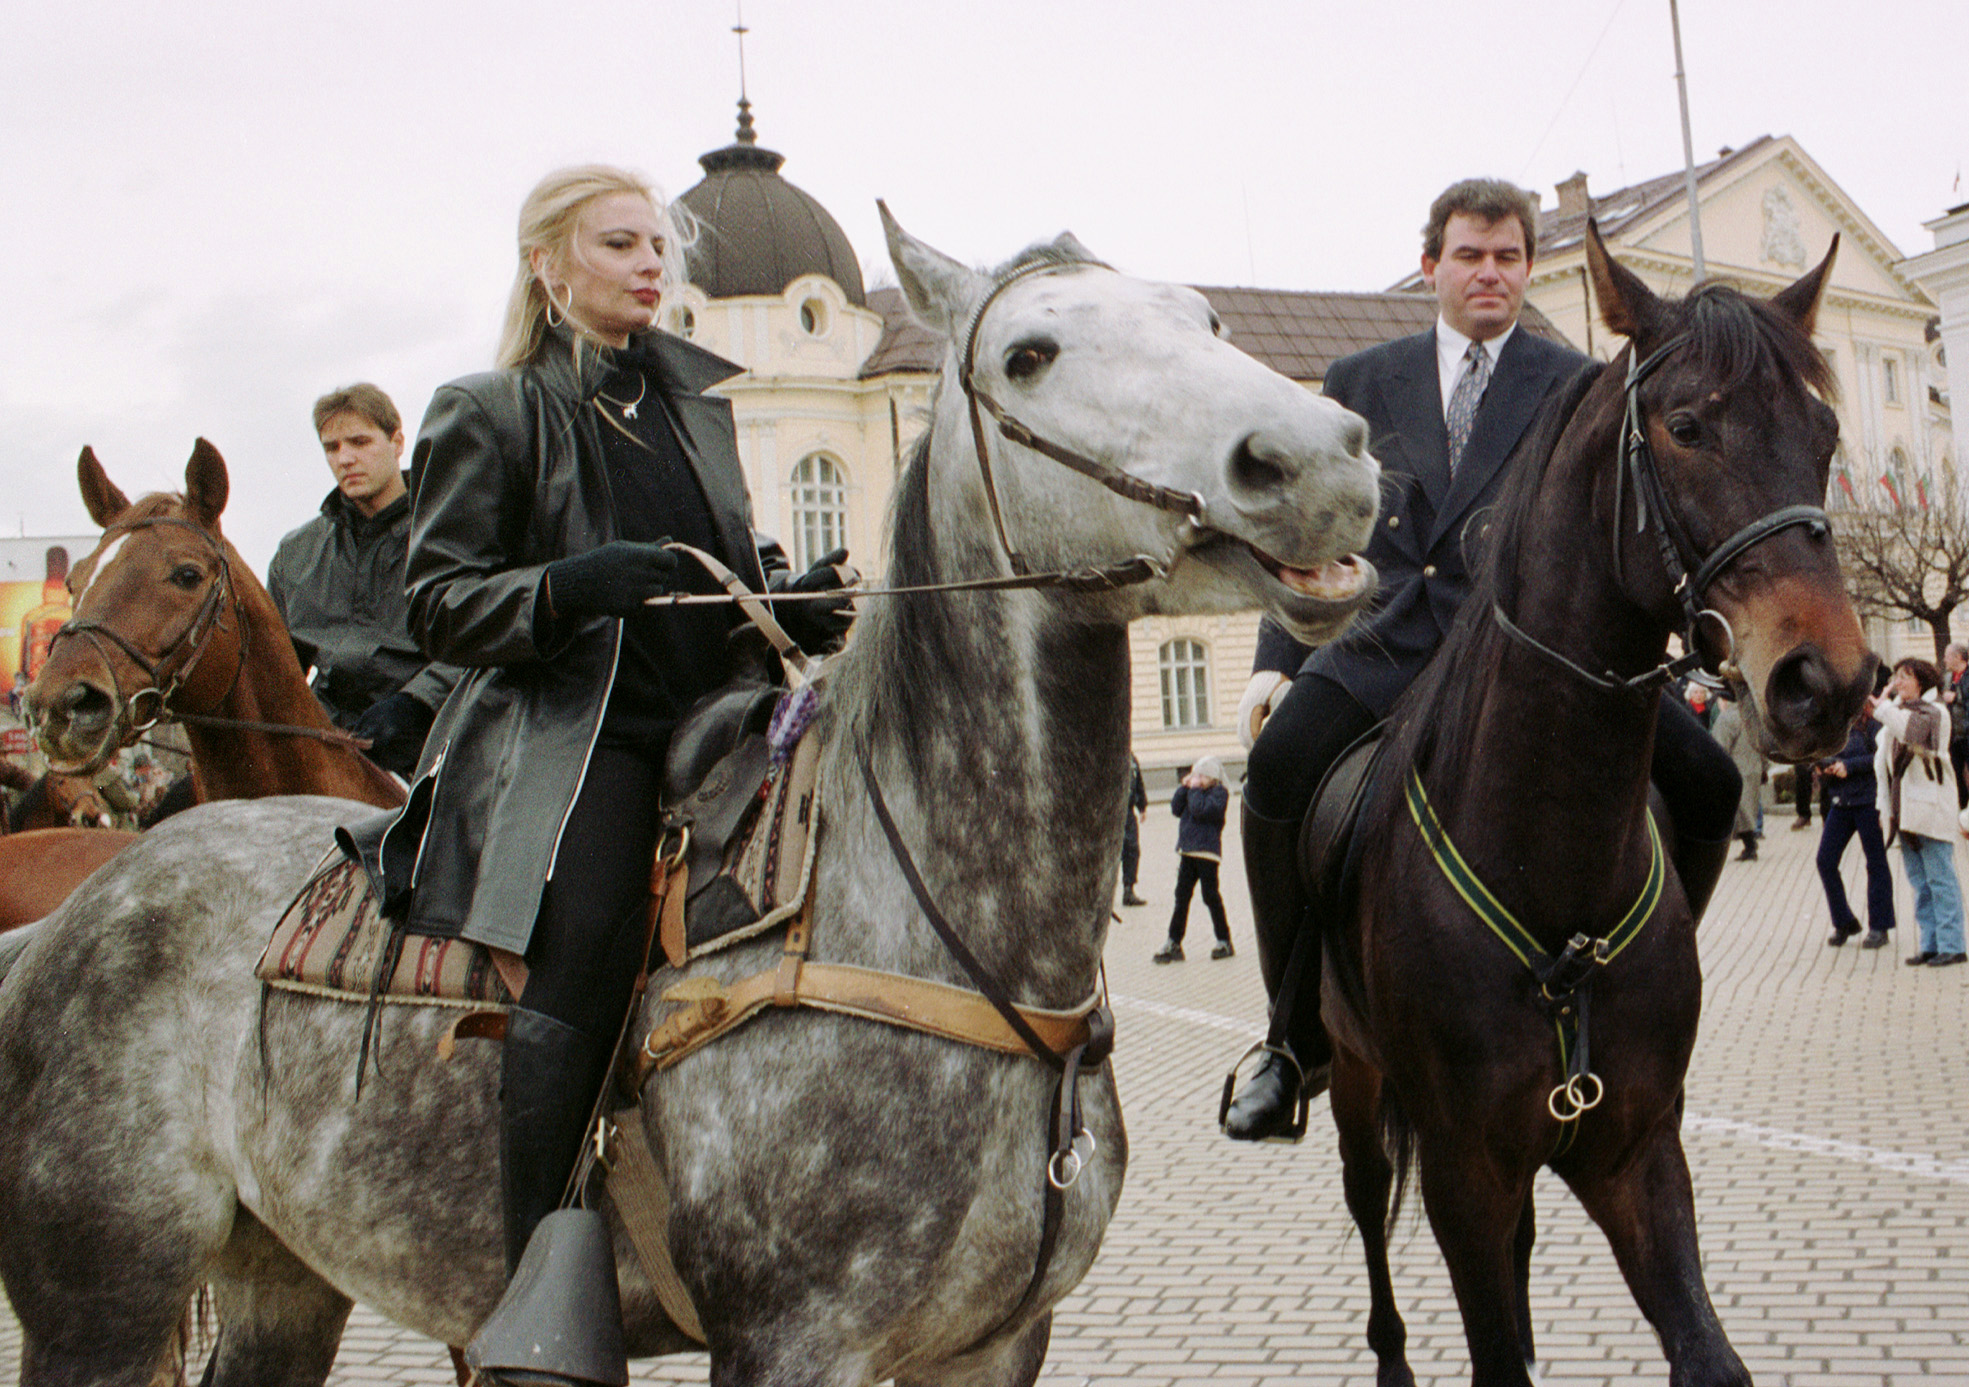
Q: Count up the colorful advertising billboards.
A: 1